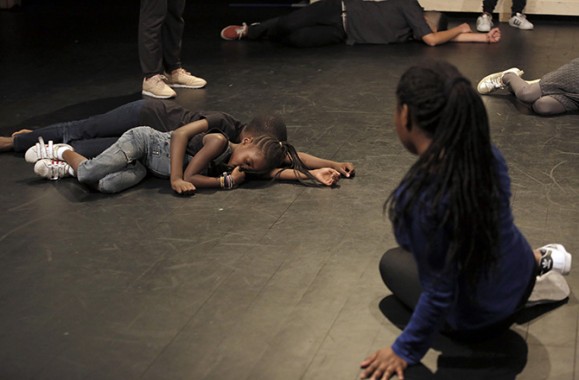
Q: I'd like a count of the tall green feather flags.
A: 0